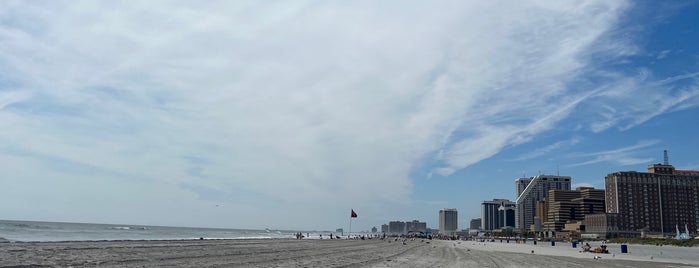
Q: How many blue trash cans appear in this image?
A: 3